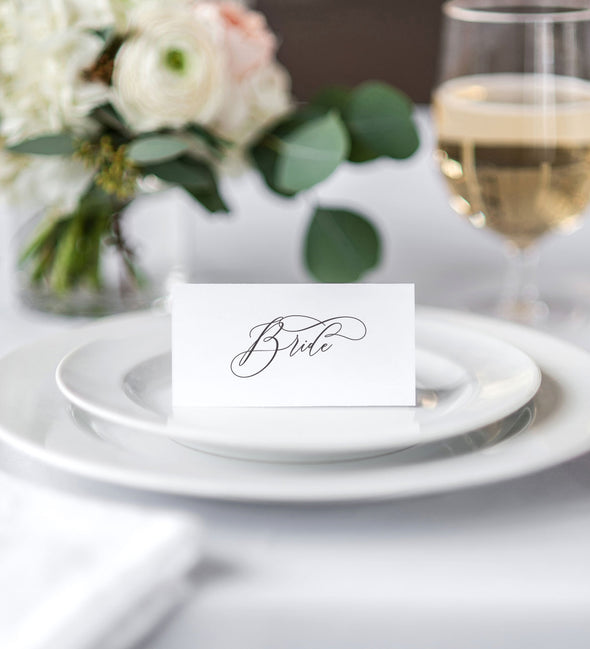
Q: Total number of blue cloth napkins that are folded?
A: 0